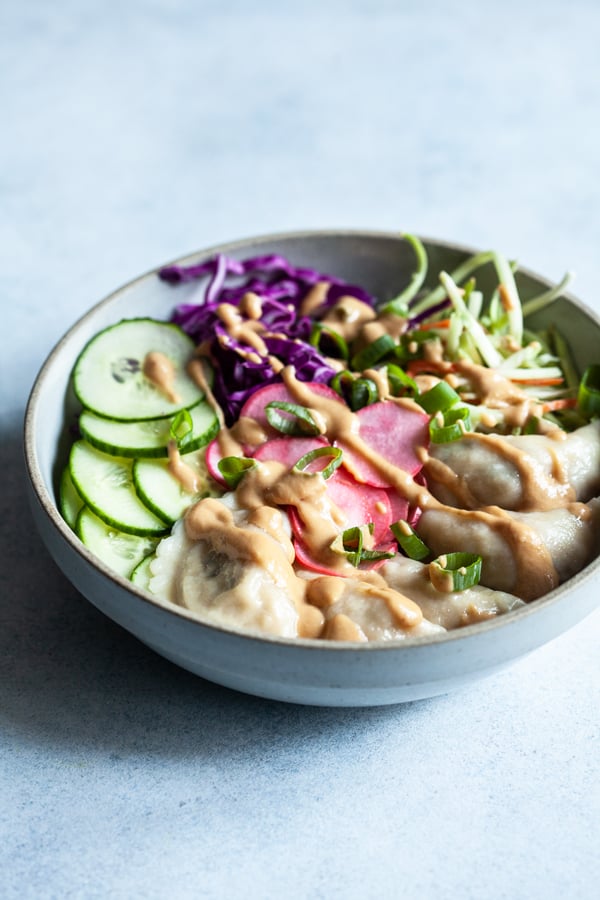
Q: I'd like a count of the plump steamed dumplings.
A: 5